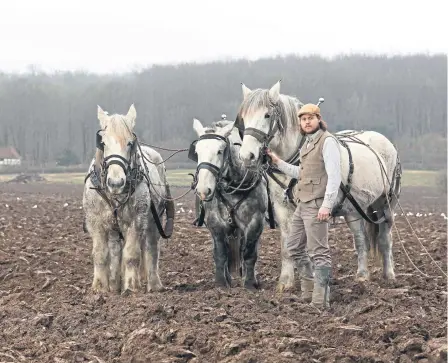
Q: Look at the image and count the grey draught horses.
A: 3